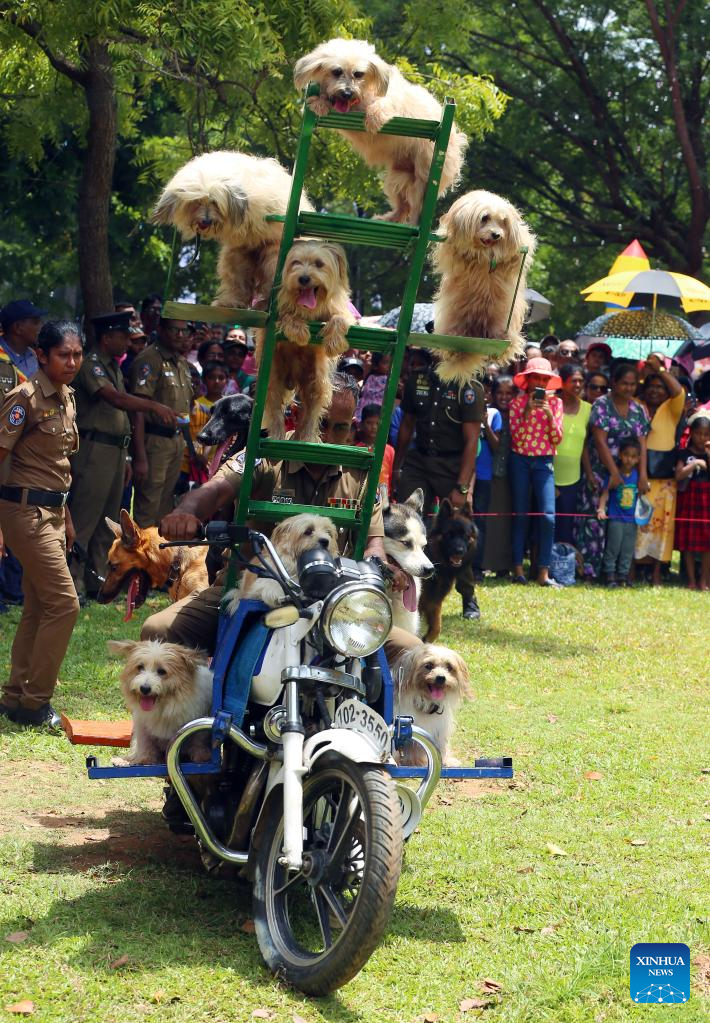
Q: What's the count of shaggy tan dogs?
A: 7